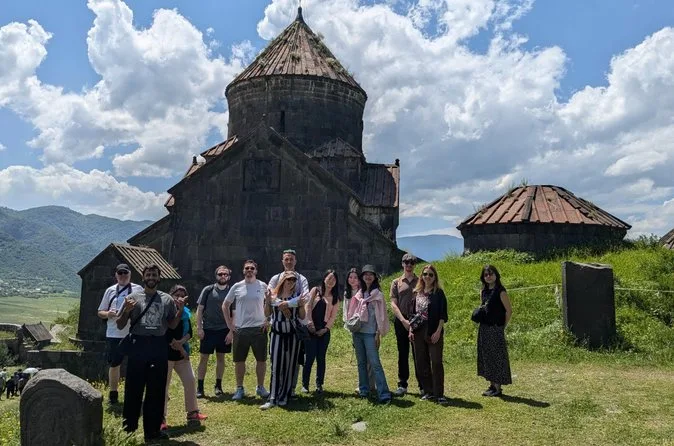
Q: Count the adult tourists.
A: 13